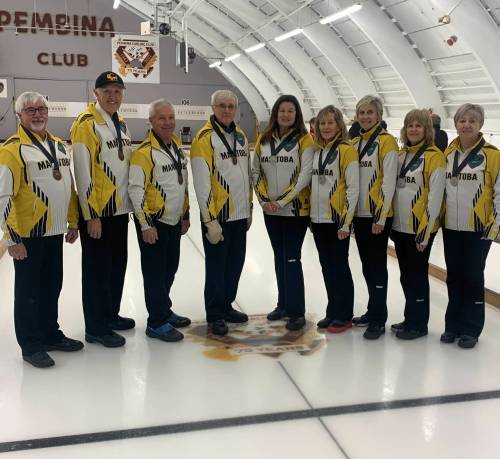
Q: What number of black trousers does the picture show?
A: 9